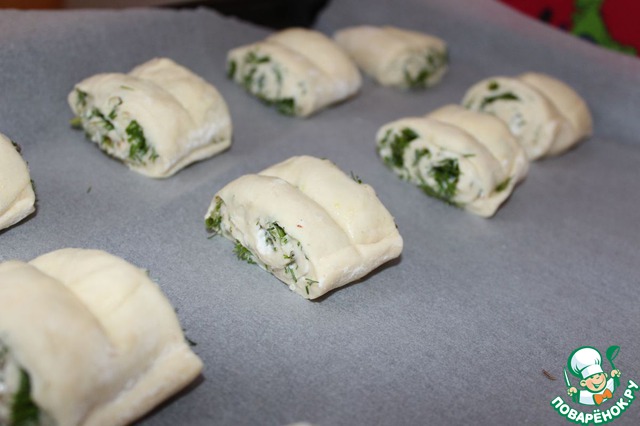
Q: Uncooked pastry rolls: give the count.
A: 8